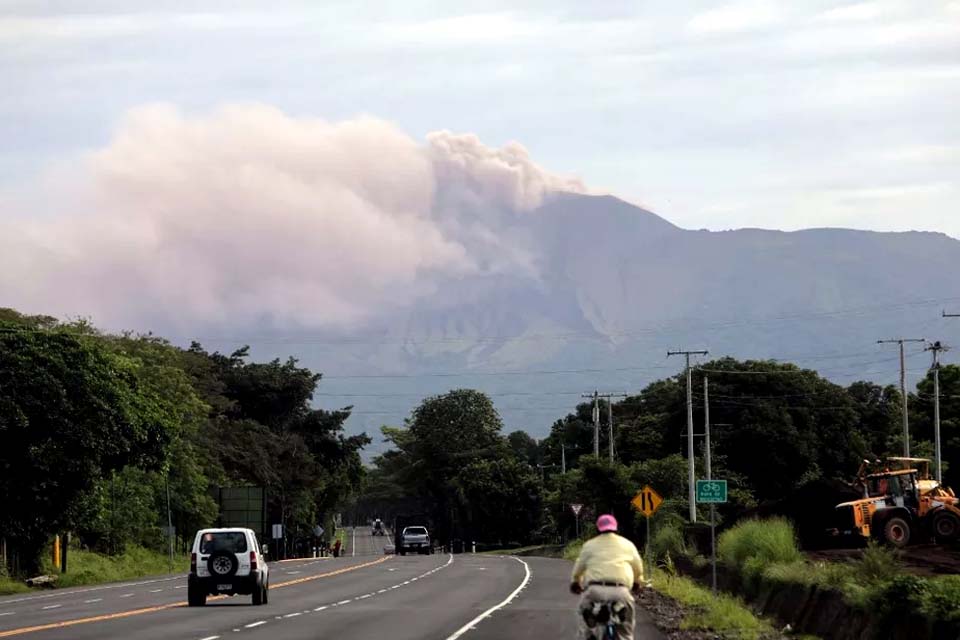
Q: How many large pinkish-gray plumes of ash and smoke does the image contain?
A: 1